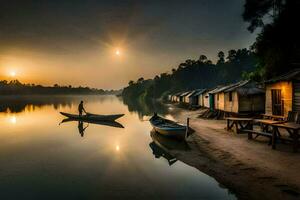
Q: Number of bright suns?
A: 2